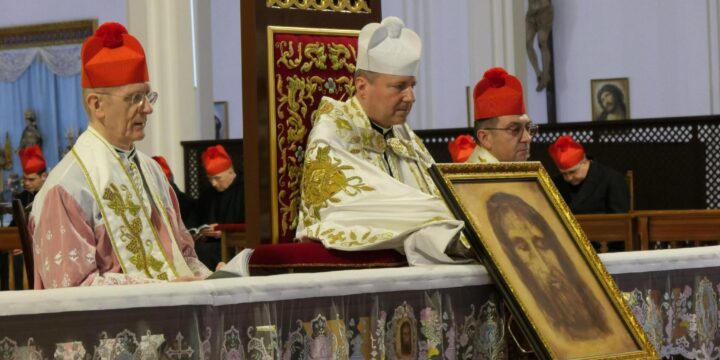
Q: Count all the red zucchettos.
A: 7